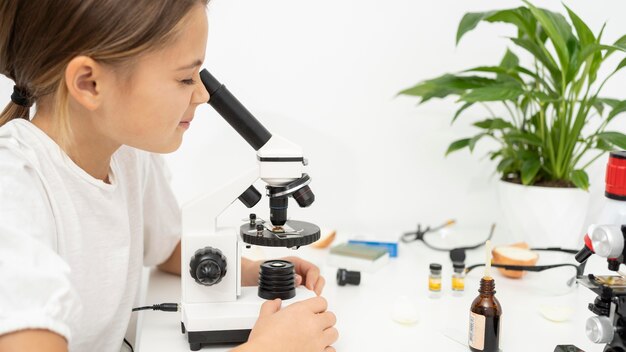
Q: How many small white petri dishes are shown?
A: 2